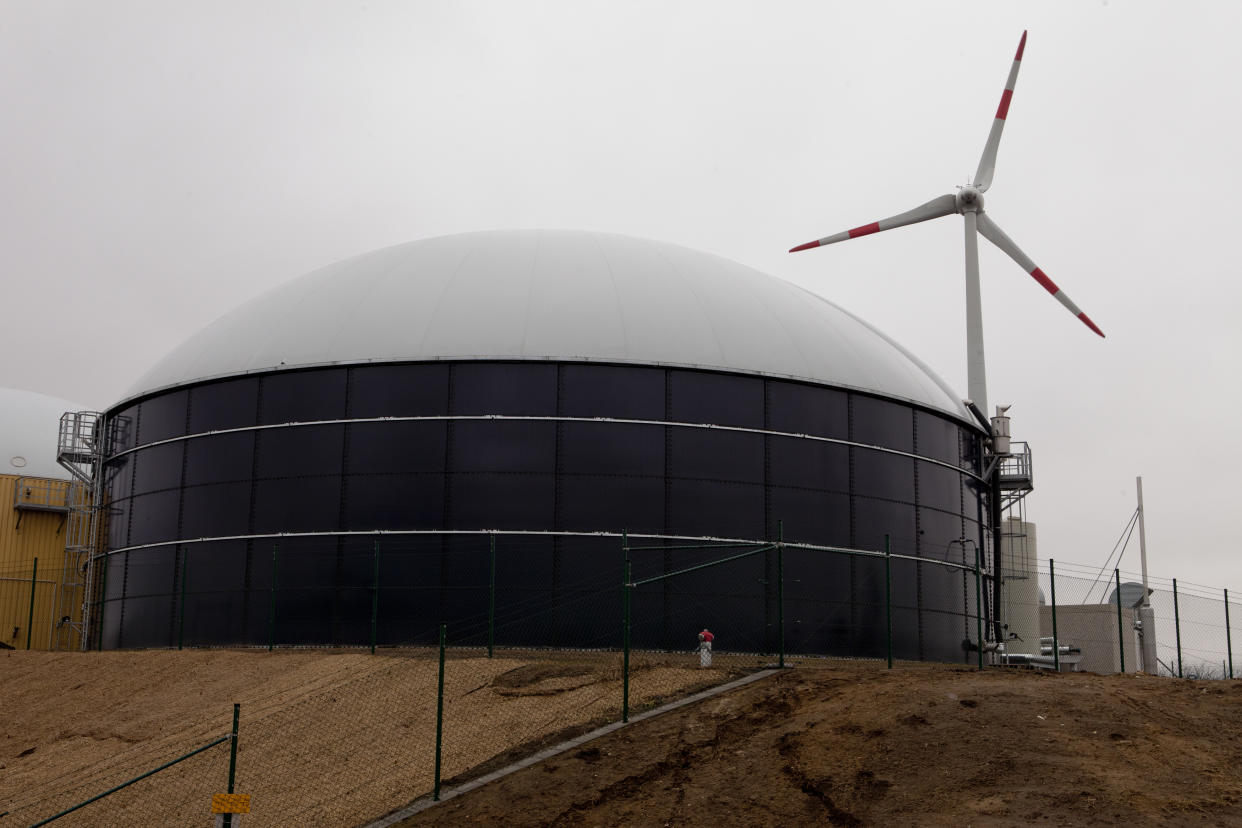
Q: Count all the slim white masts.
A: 1